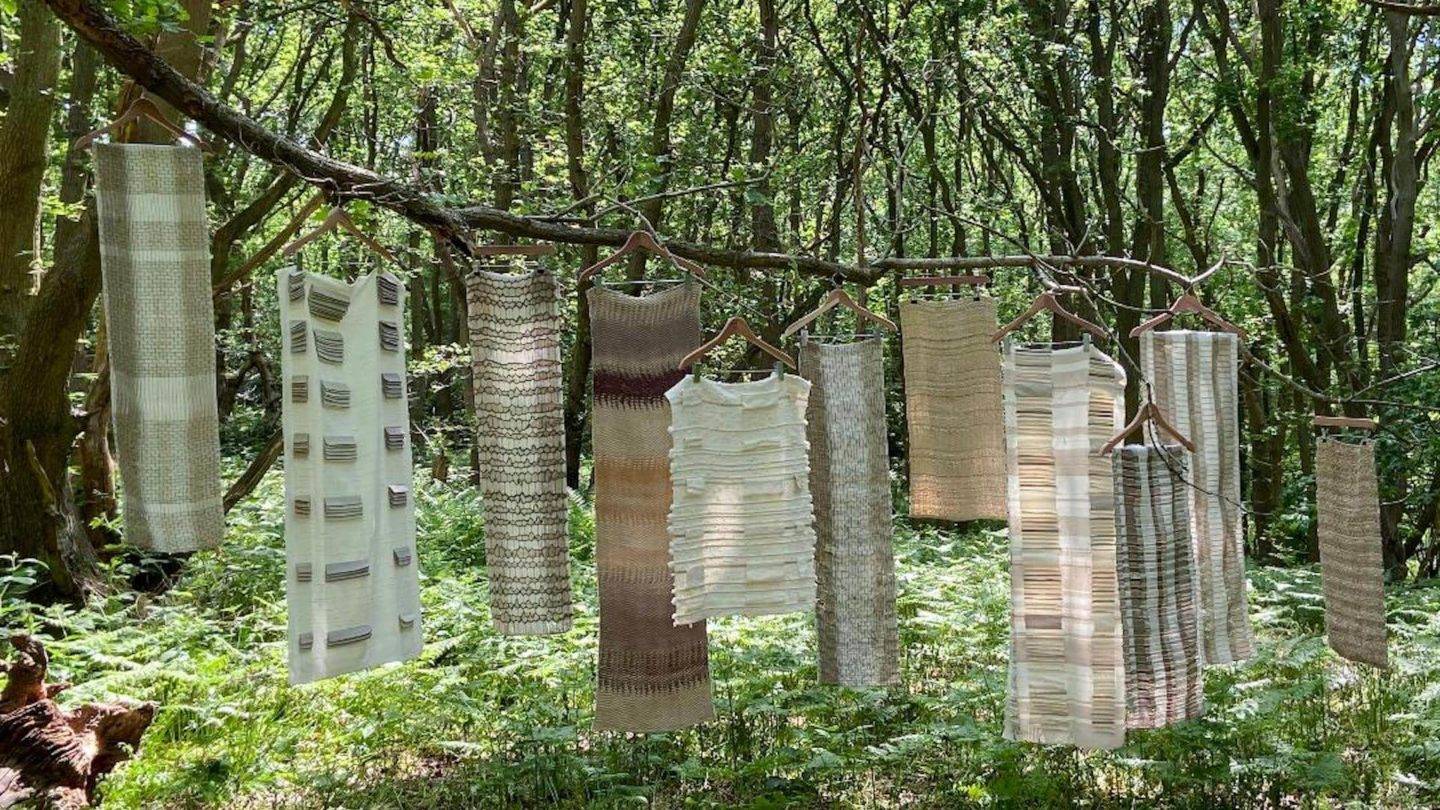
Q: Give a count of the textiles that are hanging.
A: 11